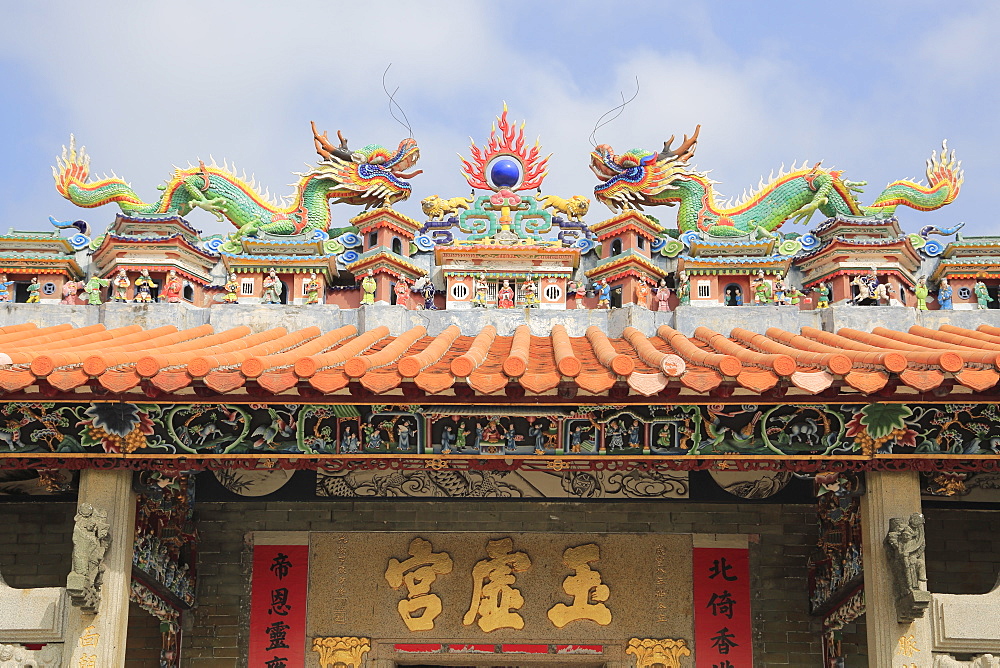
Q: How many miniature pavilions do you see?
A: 9